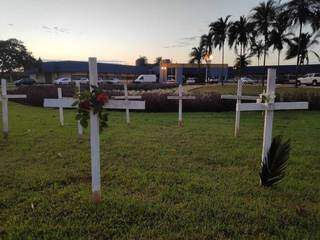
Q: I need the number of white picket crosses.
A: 8